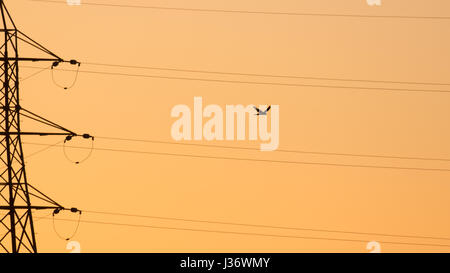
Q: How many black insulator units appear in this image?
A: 6